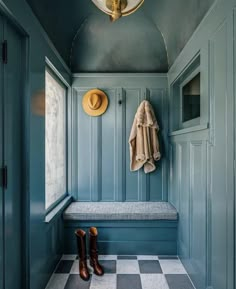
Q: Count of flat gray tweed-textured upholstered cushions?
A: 1